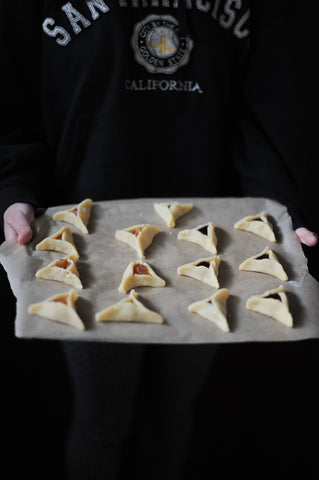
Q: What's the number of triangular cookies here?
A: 14